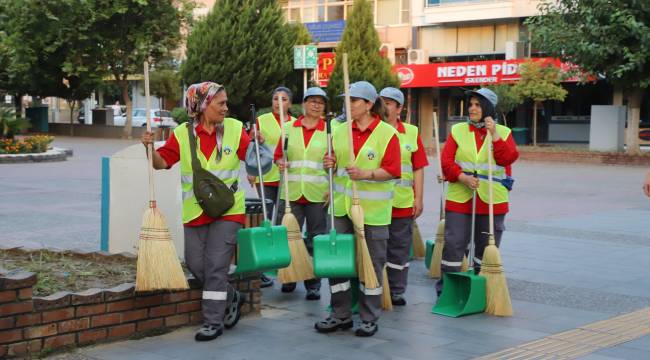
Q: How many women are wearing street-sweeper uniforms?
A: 6